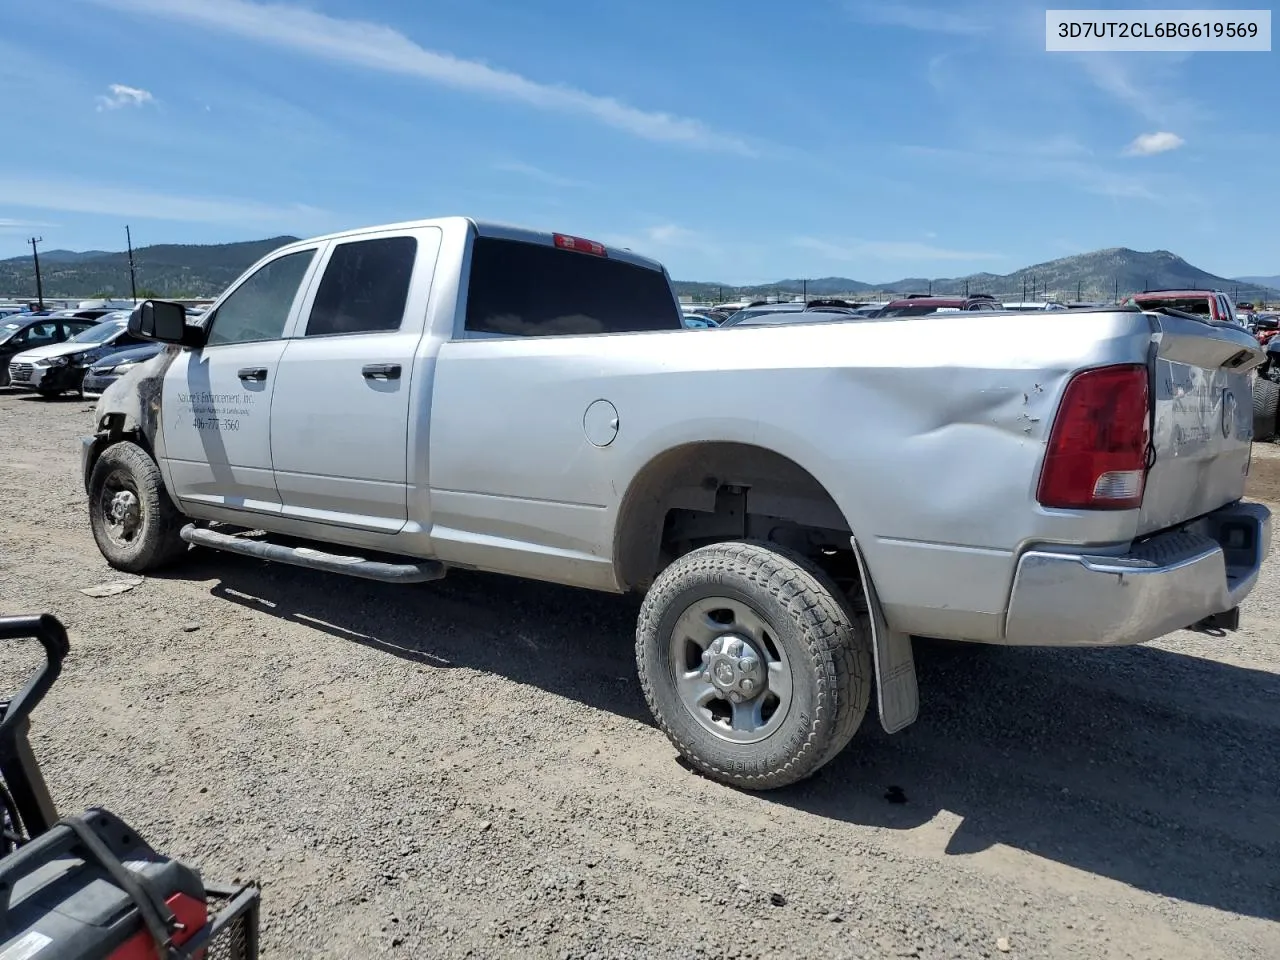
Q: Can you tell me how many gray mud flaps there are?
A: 1